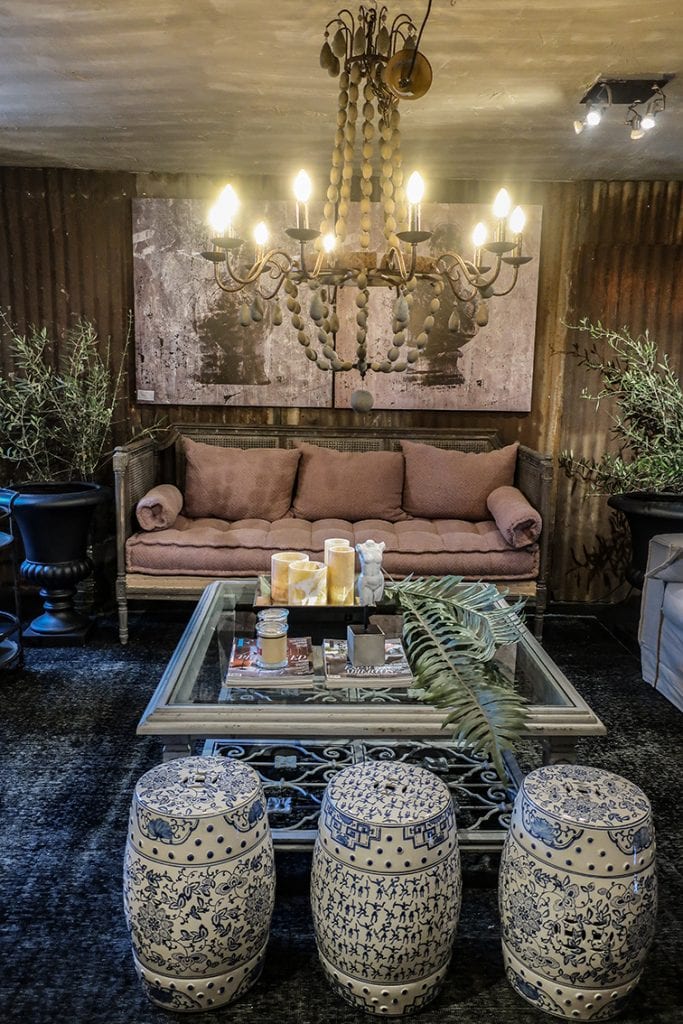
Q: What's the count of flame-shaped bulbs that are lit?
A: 9